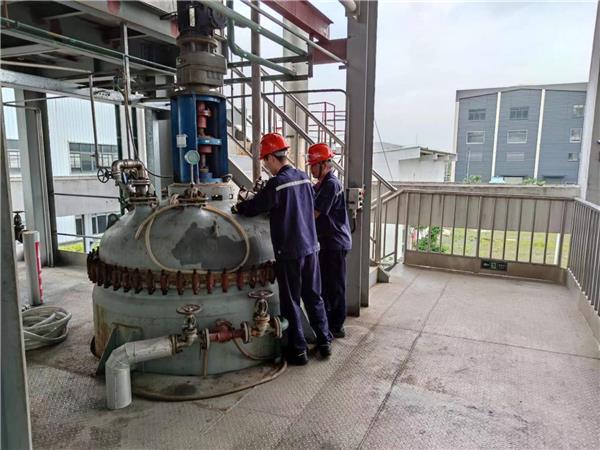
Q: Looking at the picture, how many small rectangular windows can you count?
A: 9